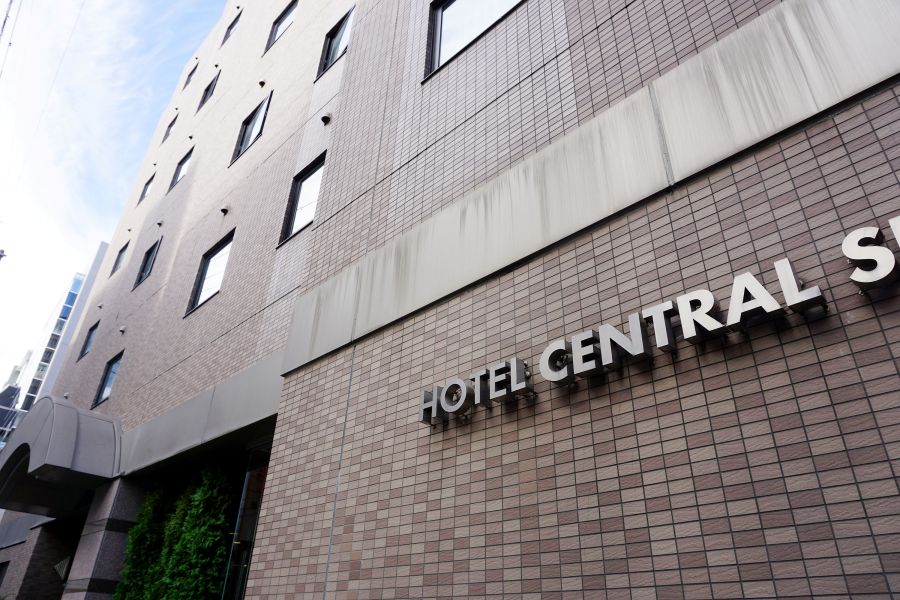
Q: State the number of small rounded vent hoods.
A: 14